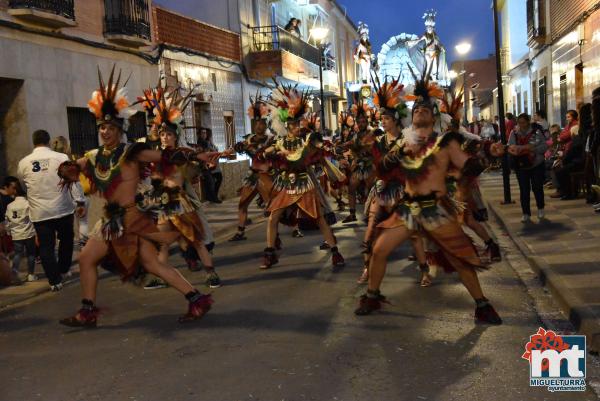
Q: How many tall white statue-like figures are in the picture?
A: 2